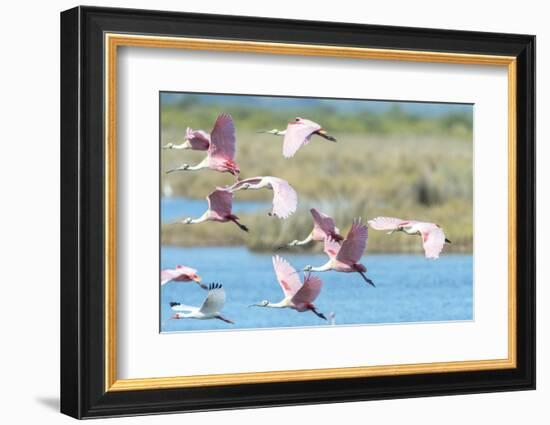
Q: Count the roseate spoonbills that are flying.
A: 10